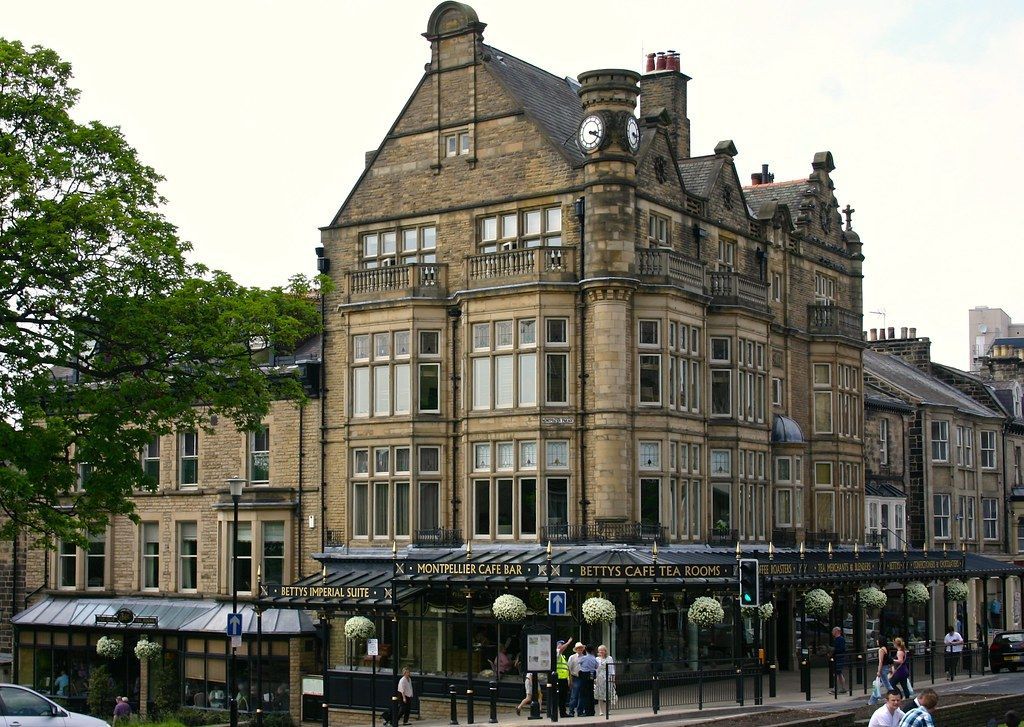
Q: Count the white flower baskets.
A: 11